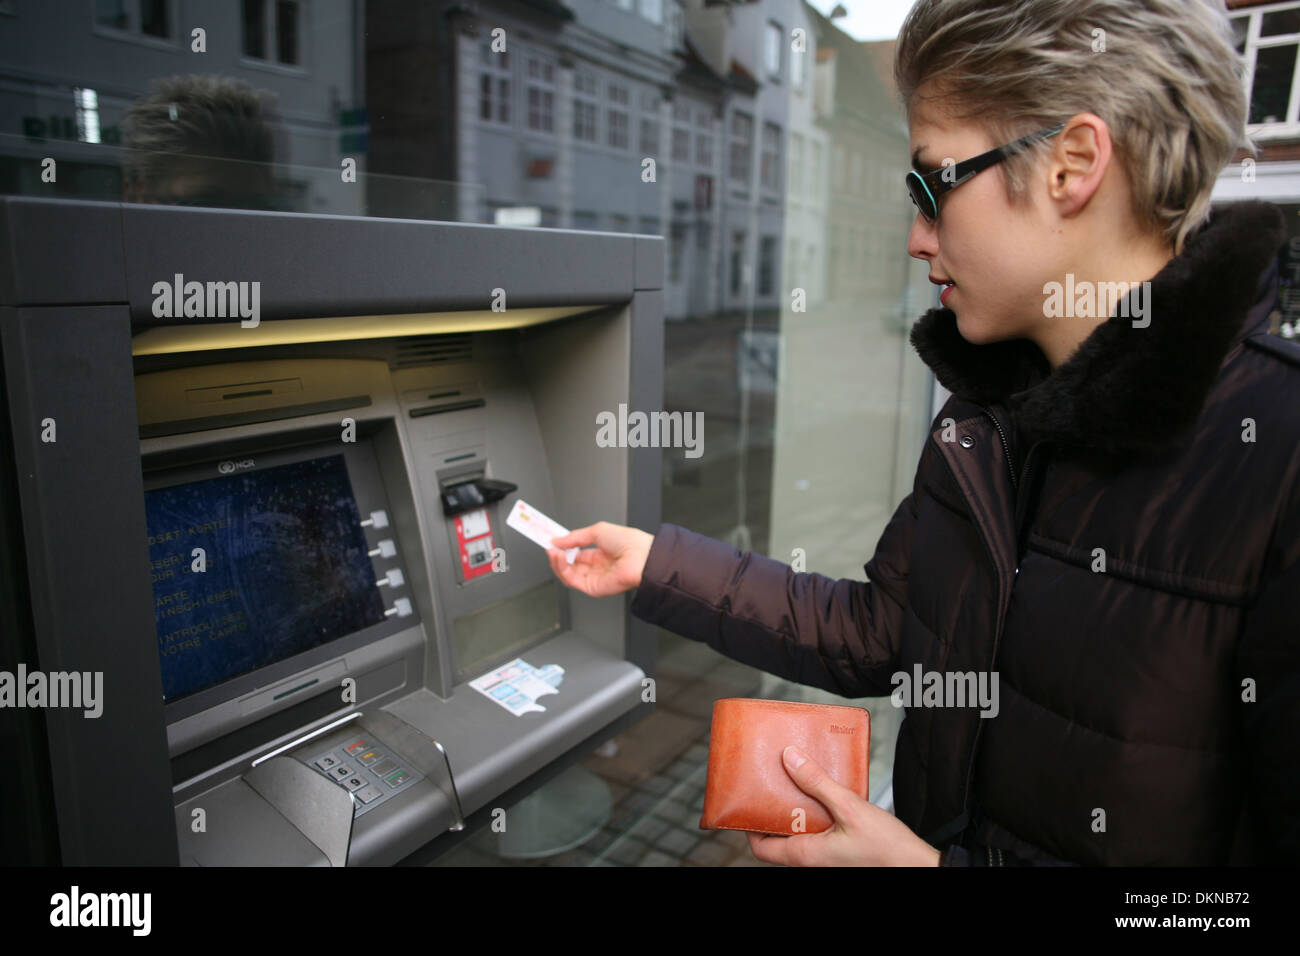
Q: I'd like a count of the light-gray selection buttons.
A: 4